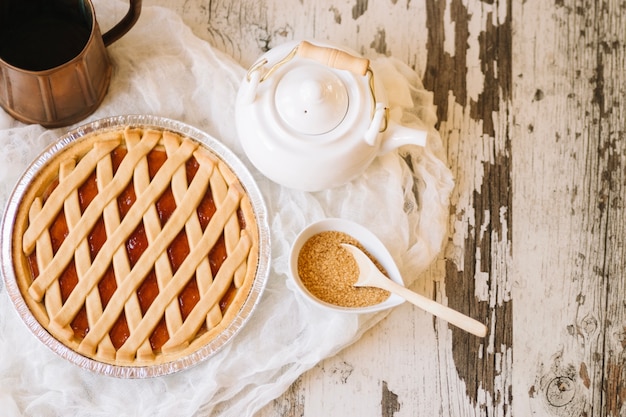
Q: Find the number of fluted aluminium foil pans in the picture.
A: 1